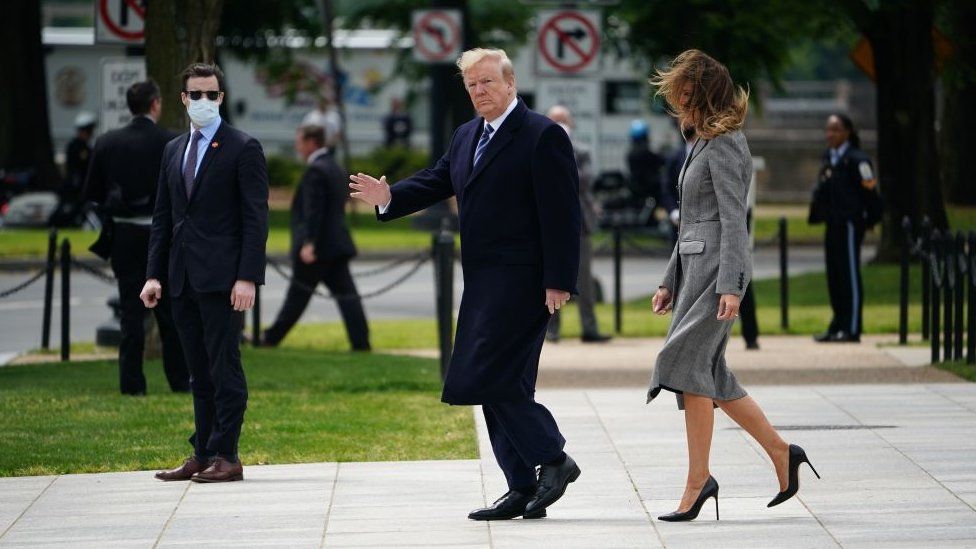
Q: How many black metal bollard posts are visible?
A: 12